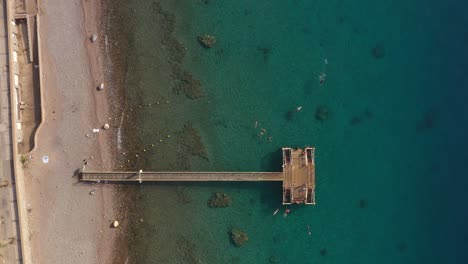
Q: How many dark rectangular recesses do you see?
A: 4